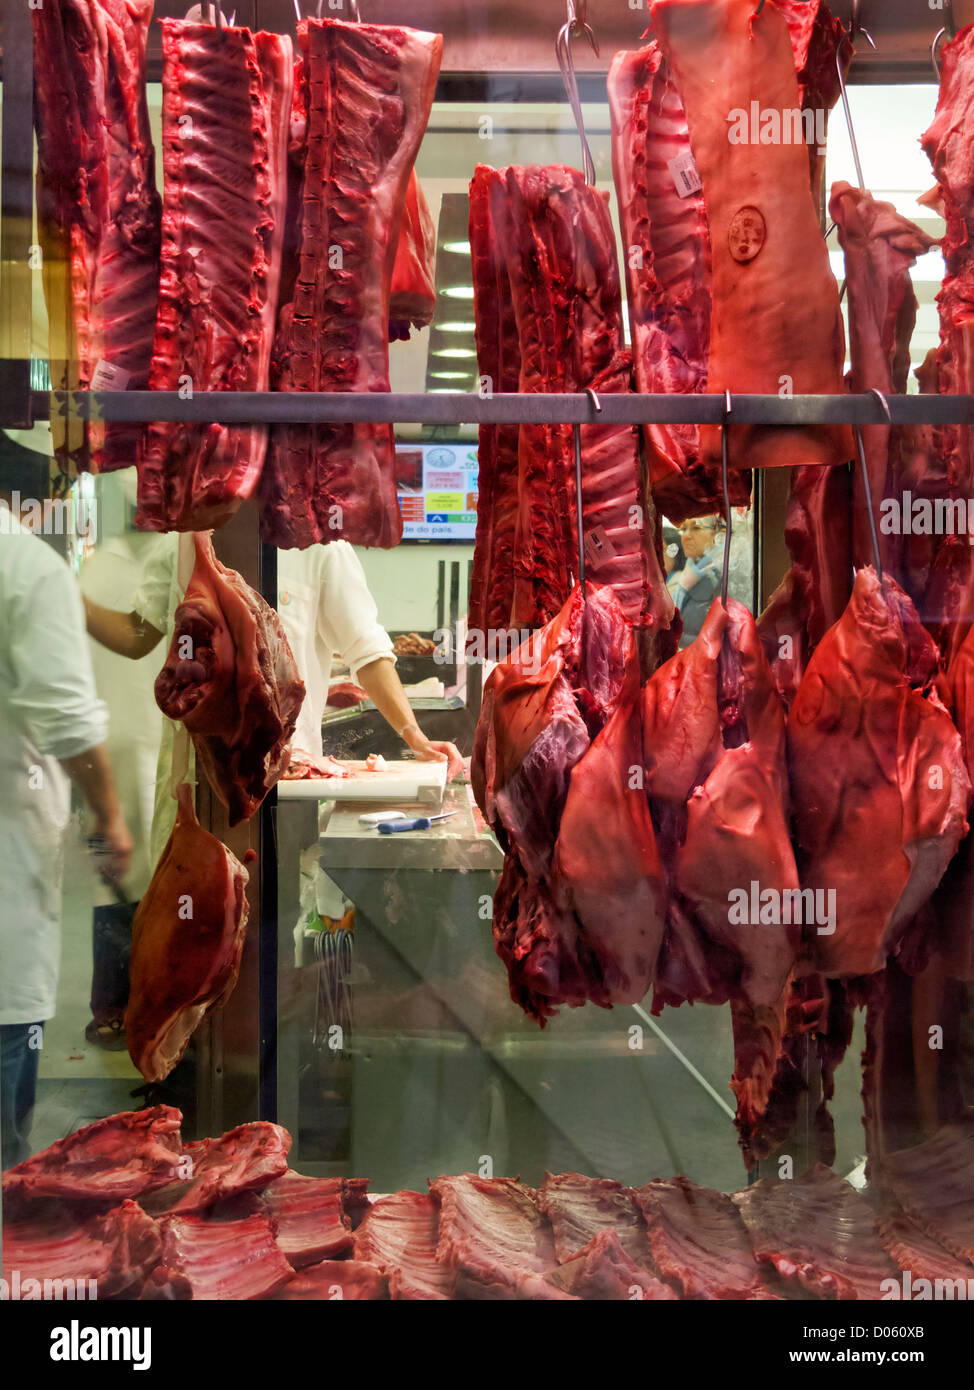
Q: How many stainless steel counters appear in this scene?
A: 1